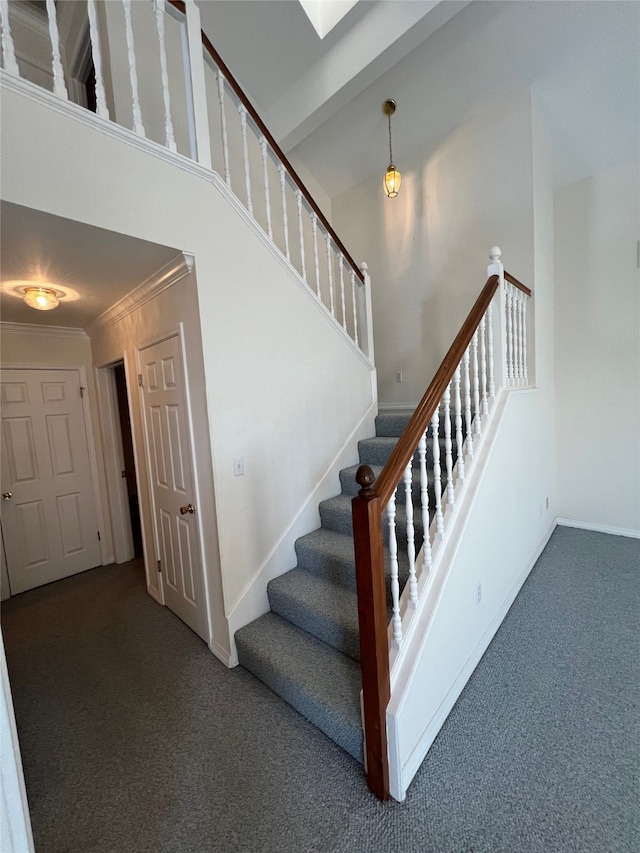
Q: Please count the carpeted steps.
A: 7